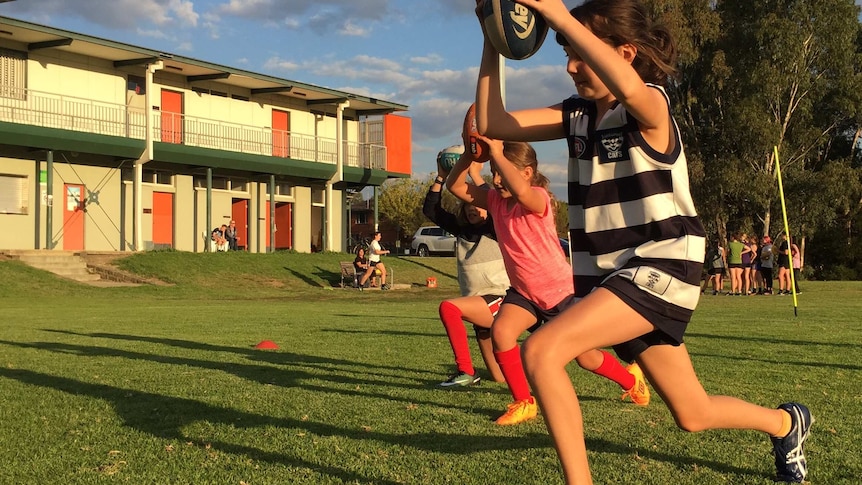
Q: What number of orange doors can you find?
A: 6